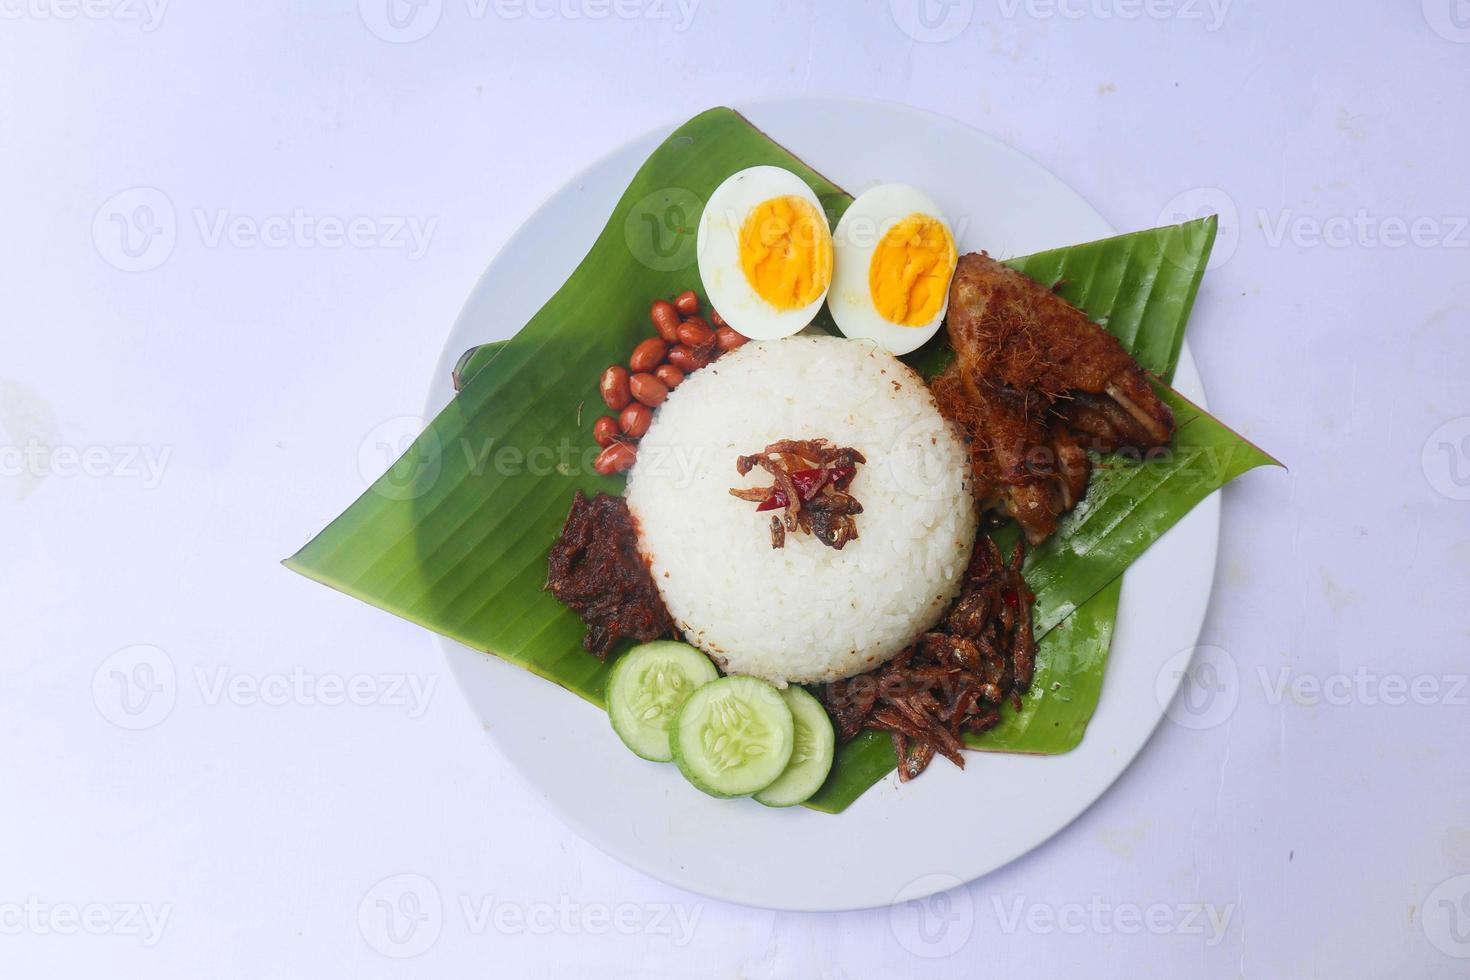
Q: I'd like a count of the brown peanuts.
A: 13